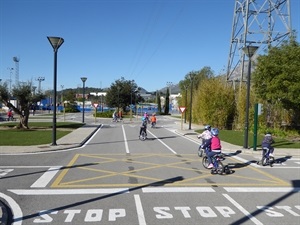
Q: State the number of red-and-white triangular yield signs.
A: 2